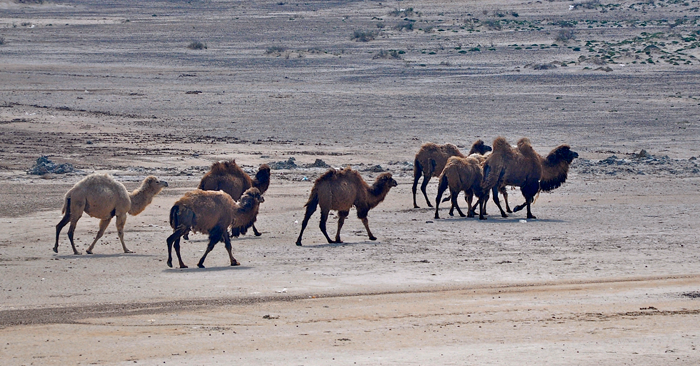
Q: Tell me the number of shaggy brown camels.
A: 6